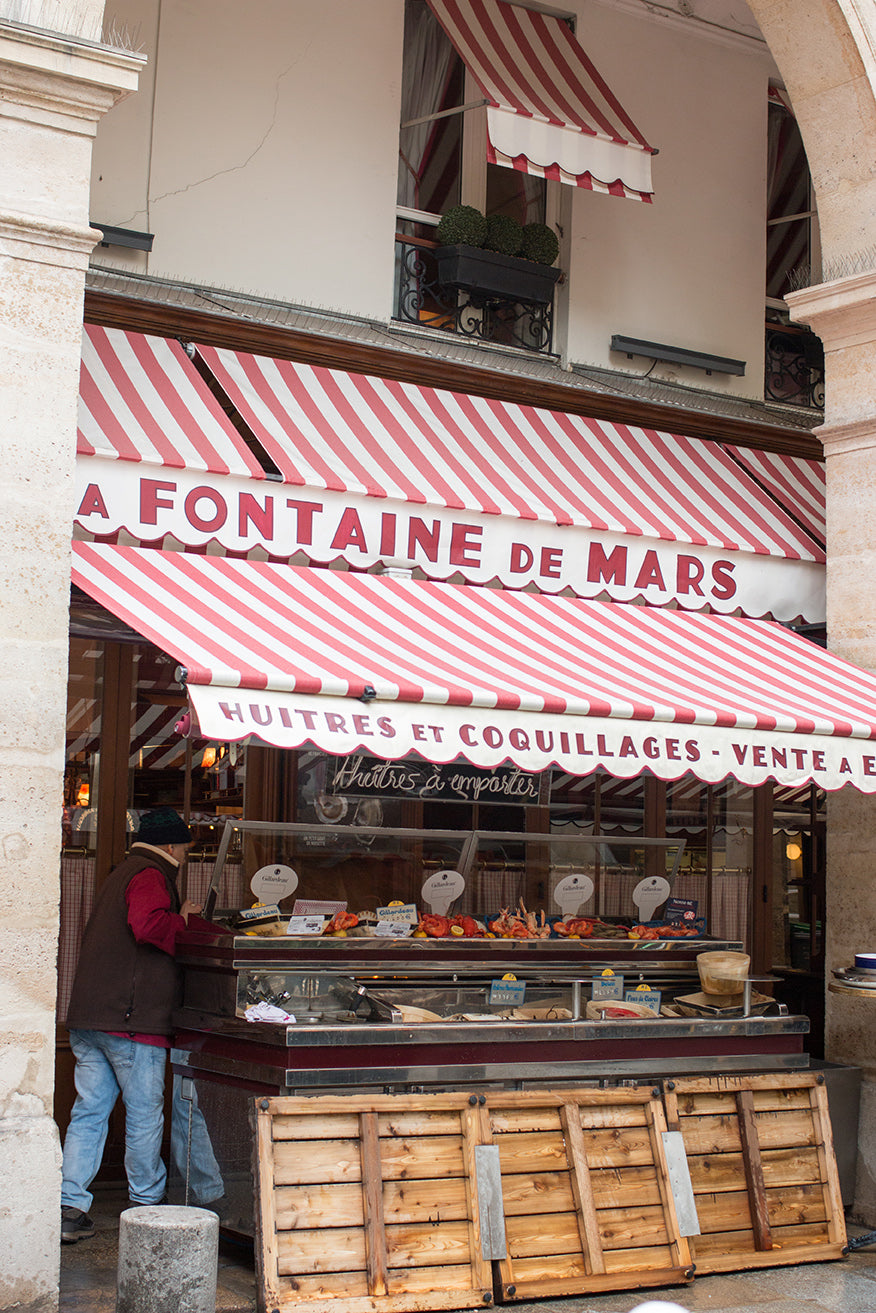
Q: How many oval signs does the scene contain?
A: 4